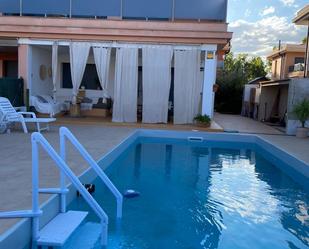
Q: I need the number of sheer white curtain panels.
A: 6